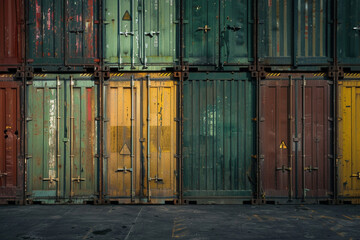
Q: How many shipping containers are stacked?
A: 12